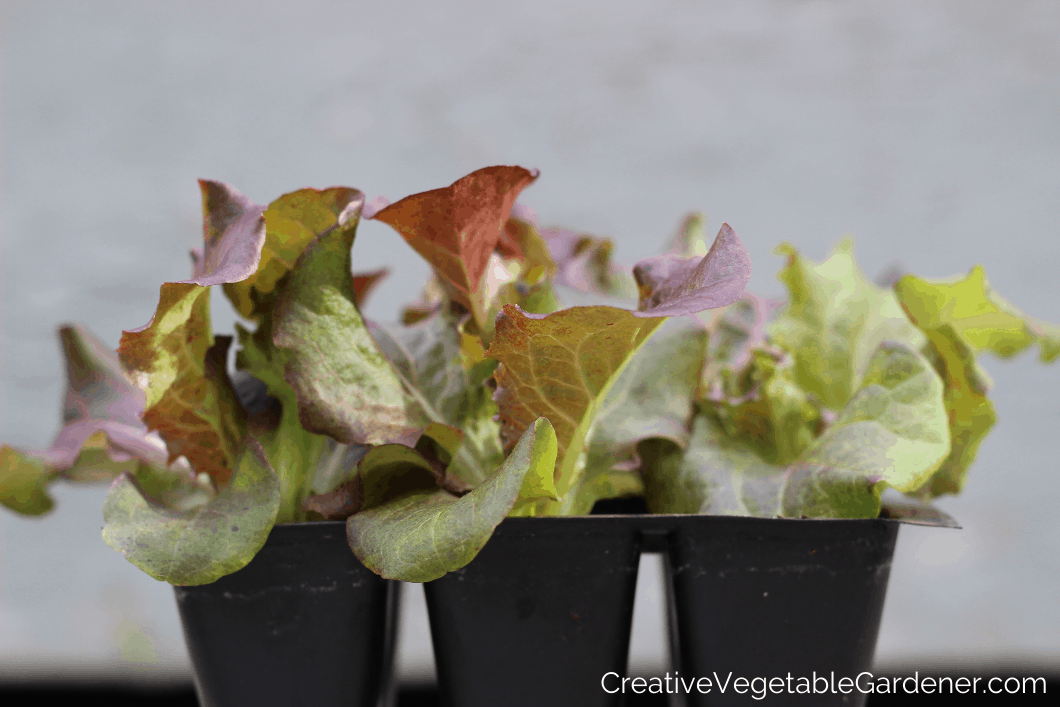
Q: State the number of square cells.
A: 3